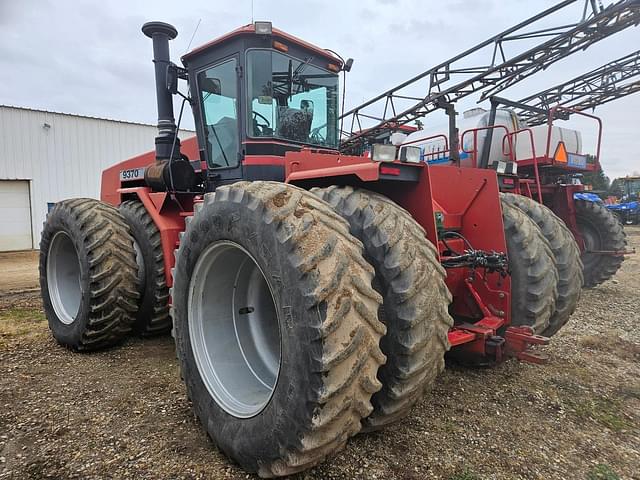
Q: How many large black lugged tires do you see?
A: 7